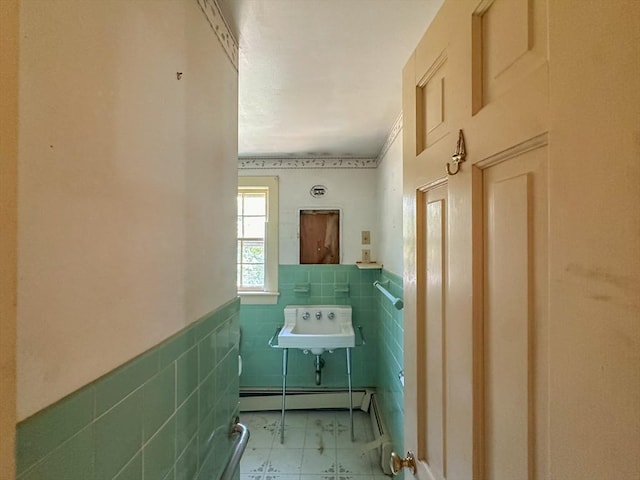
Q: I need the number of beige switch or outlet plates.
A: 2